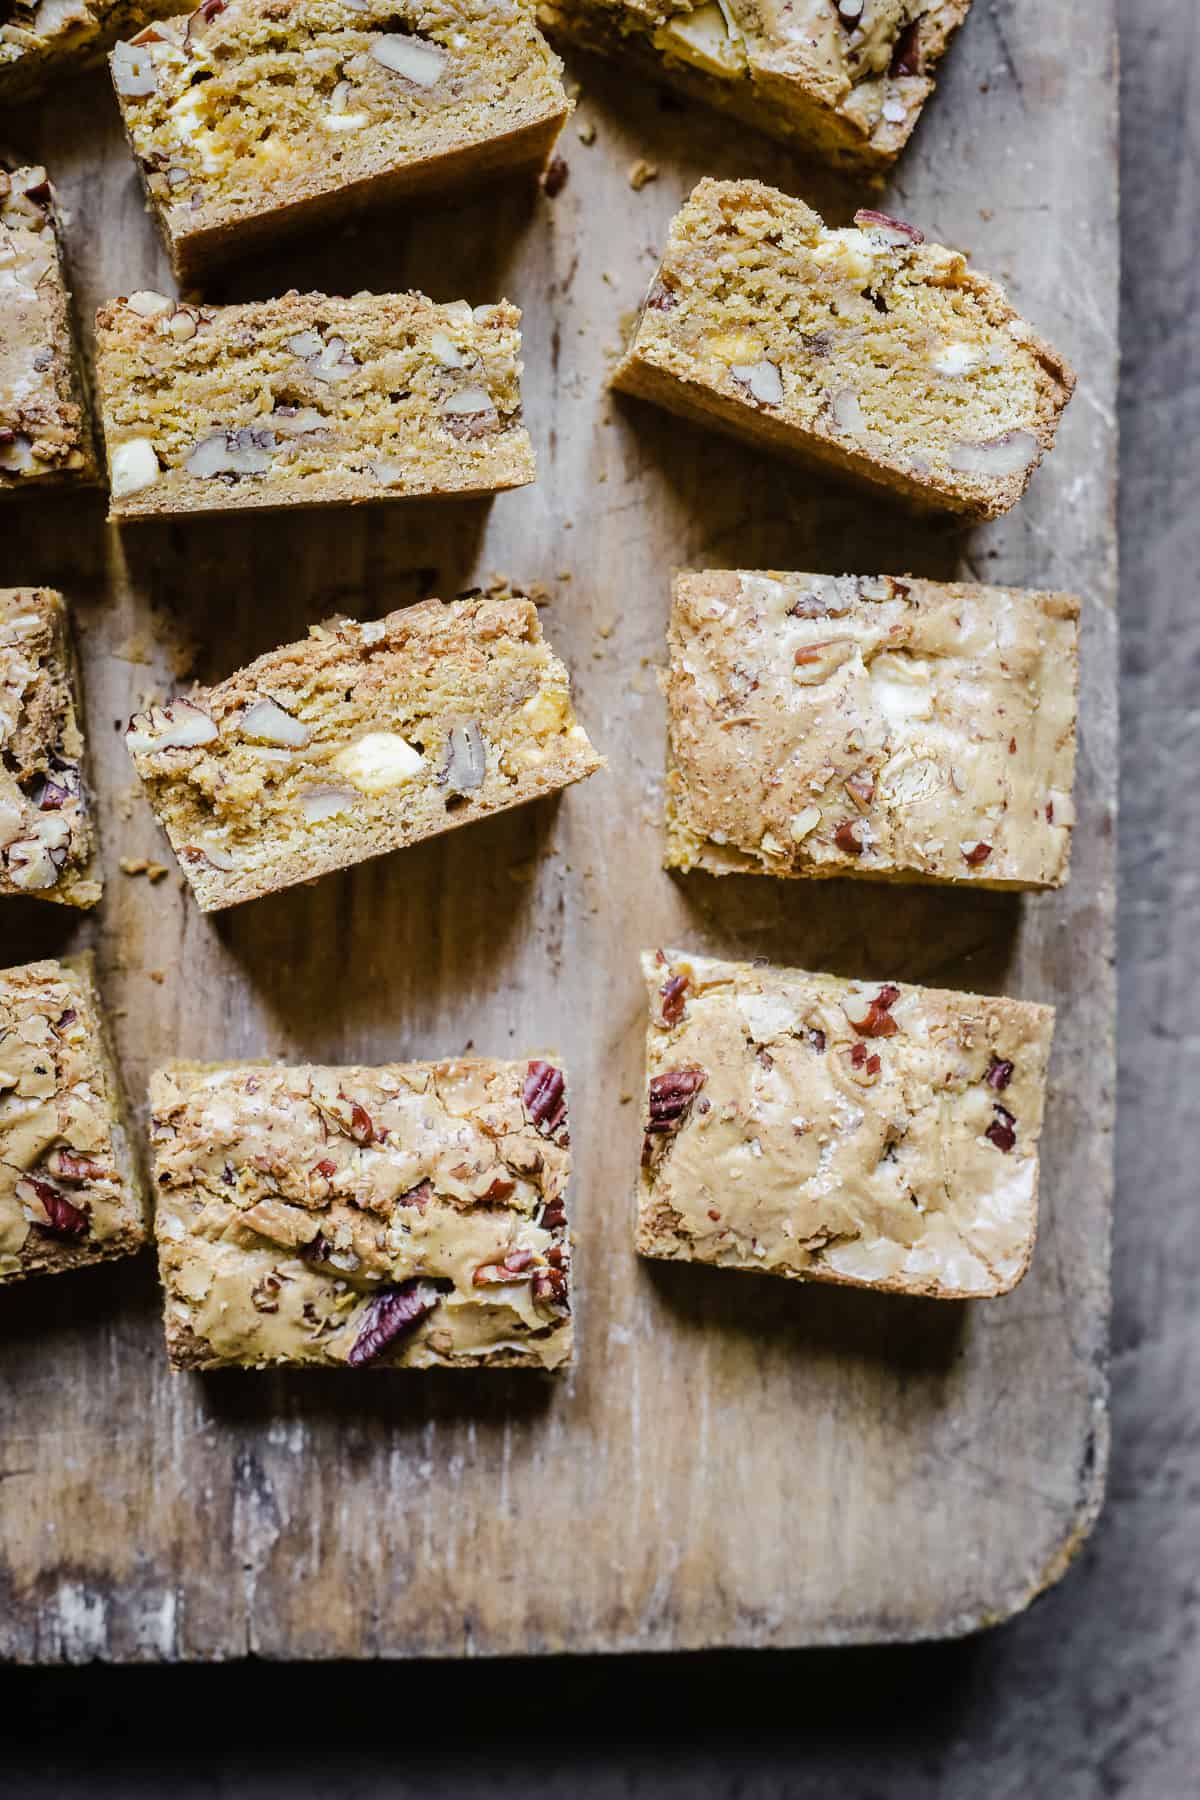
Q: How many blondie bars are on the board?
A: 12